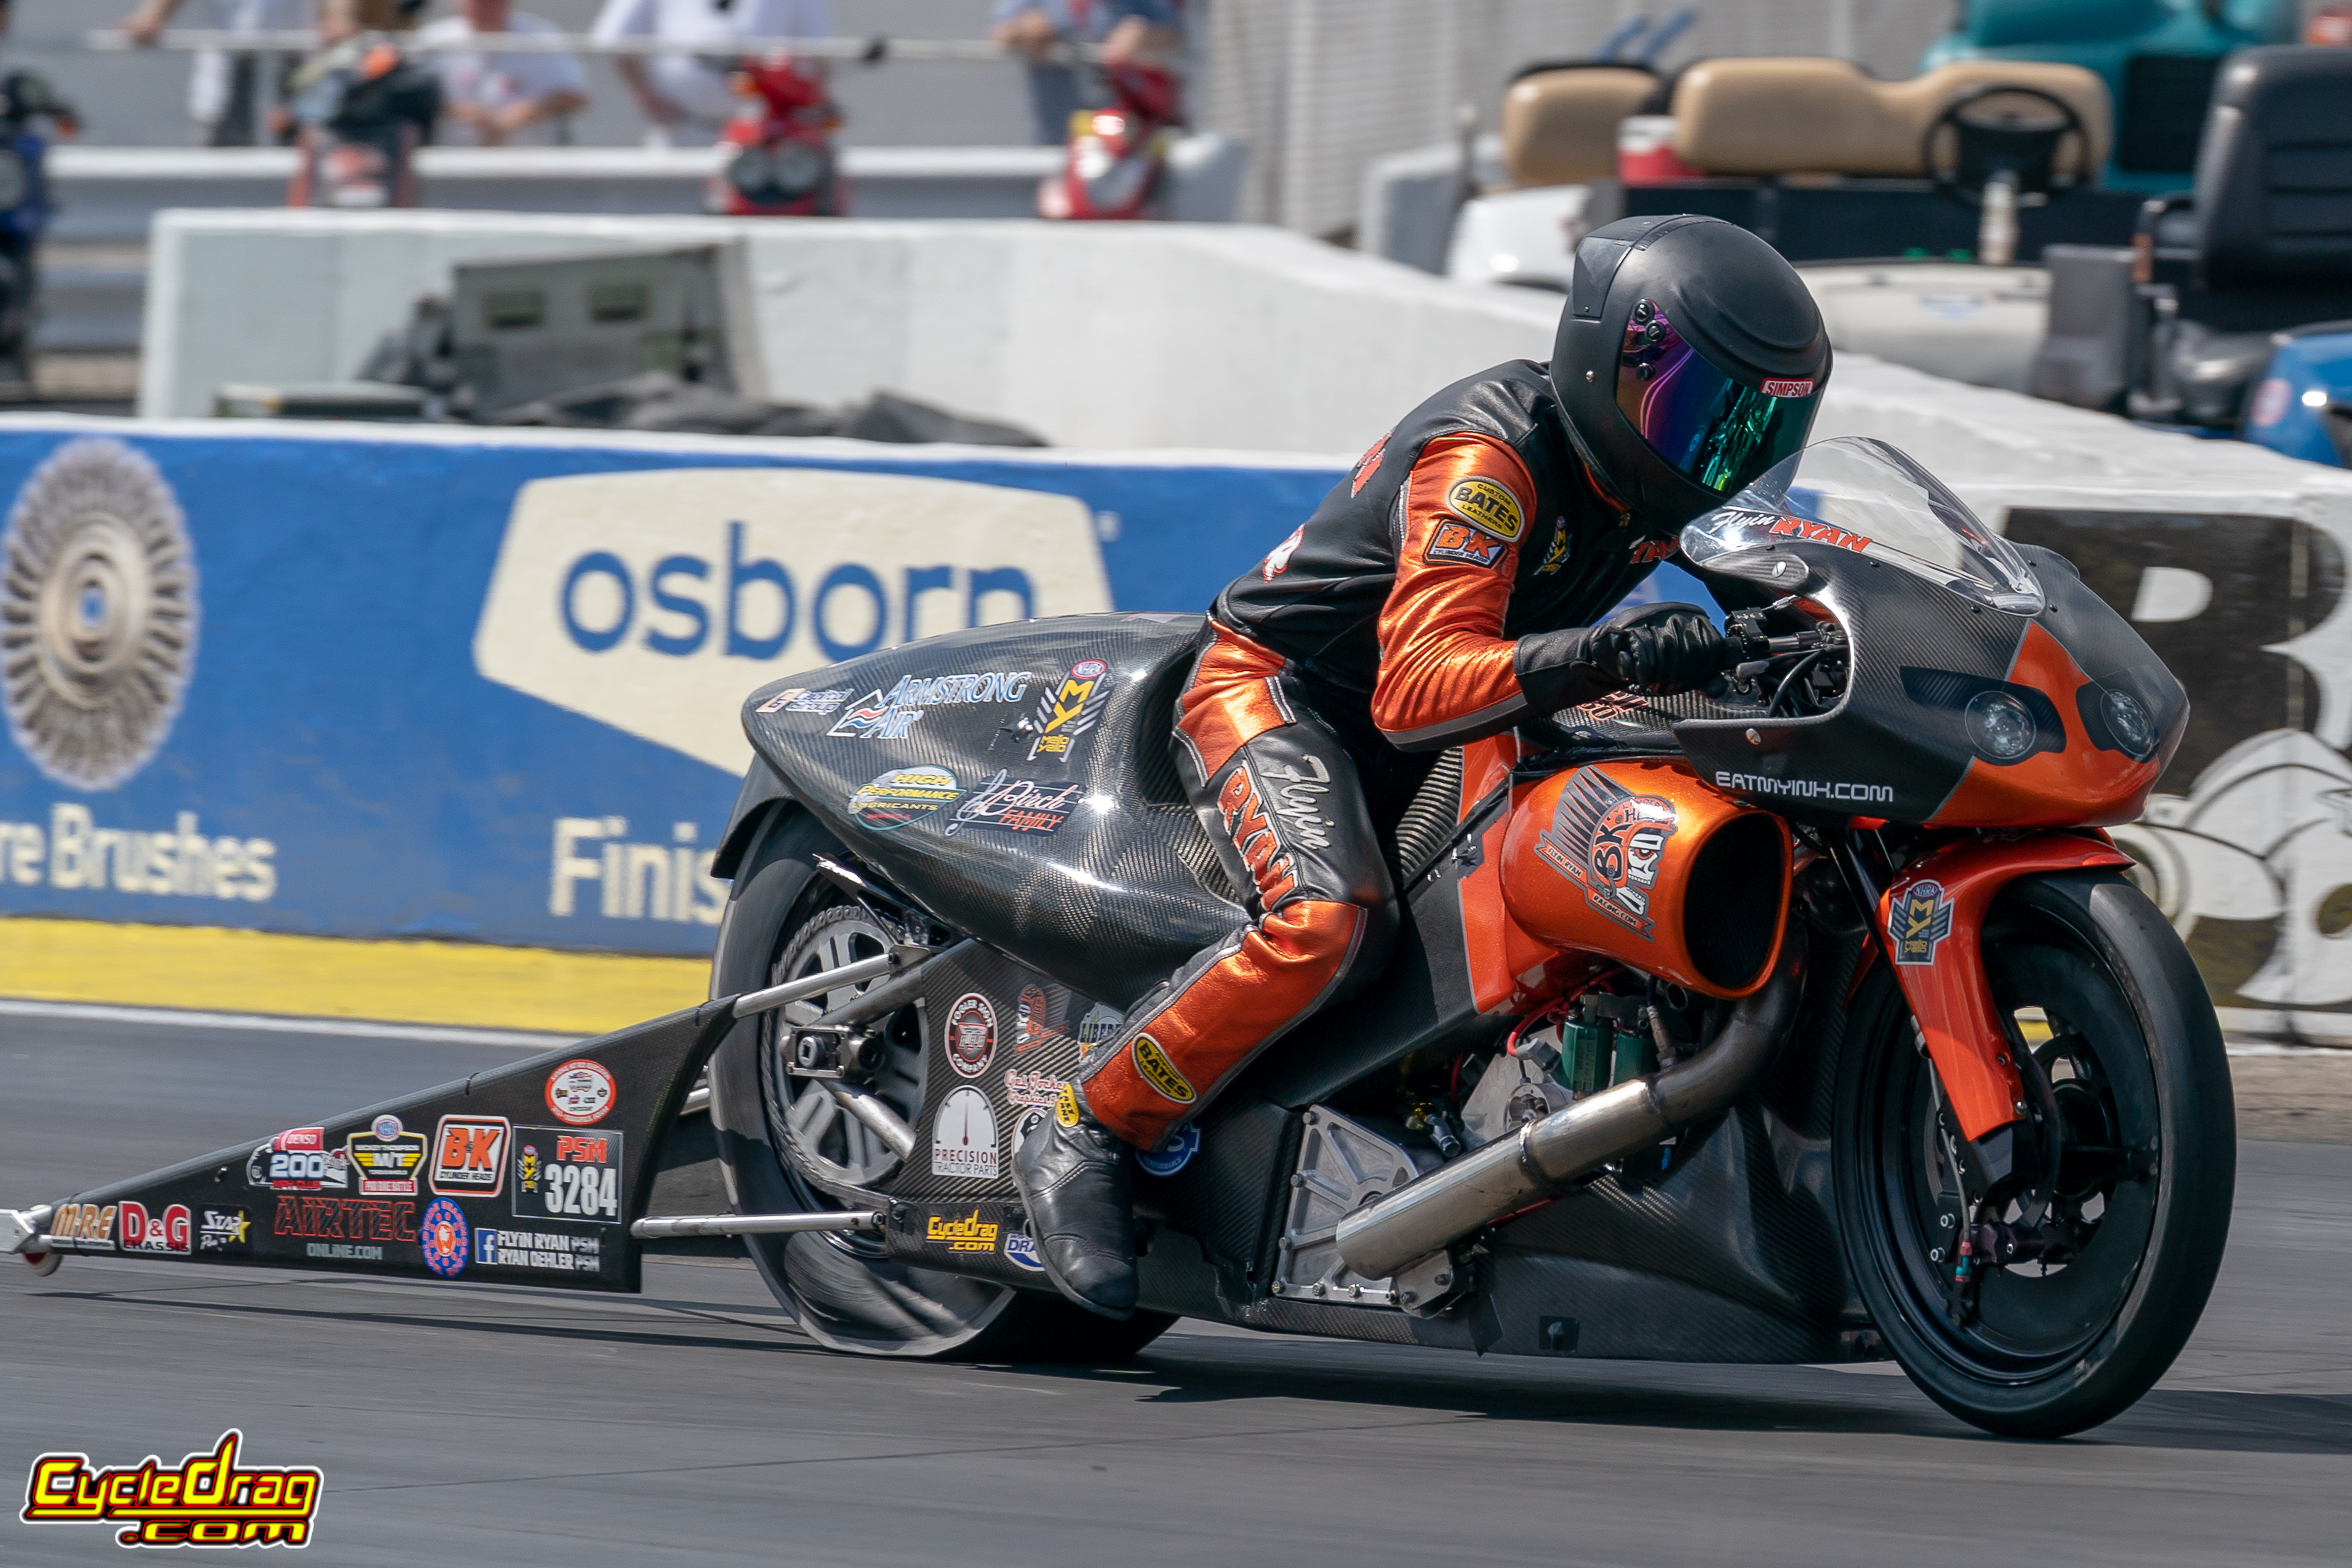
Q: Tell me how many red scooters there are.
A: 2